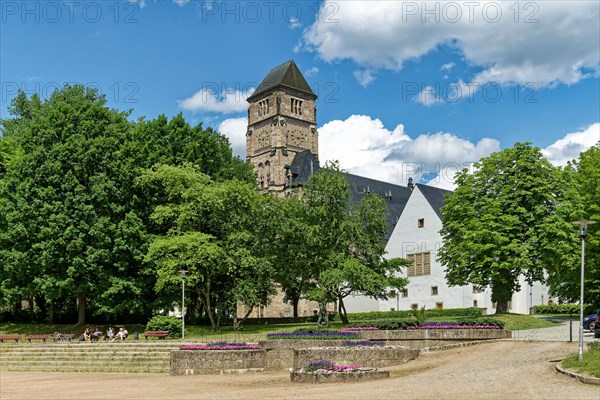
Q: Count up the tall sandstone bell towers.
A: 1